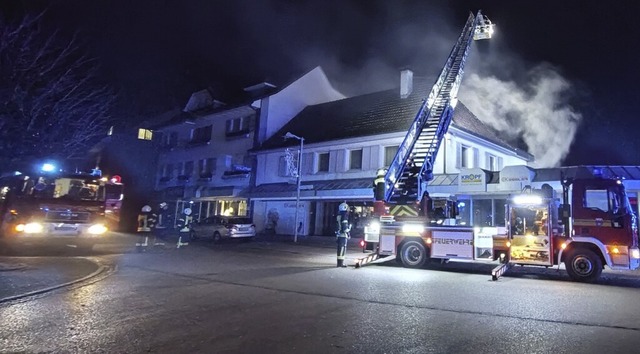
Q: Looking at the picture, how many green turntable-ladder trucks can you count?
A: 0